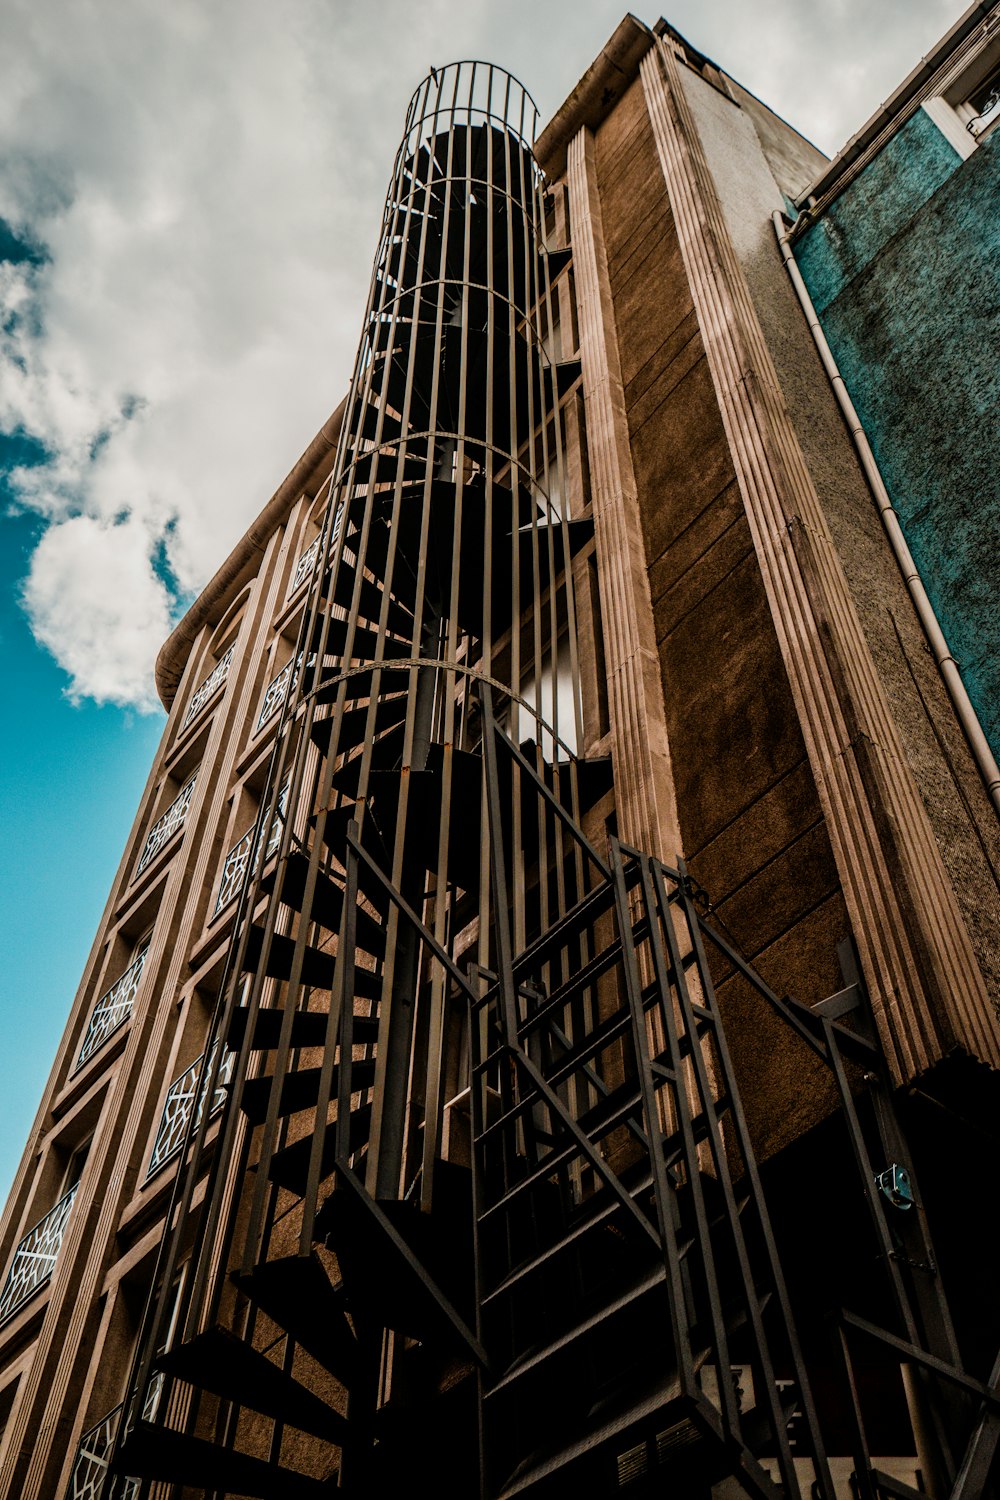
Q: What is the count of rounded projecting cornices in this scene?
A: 2